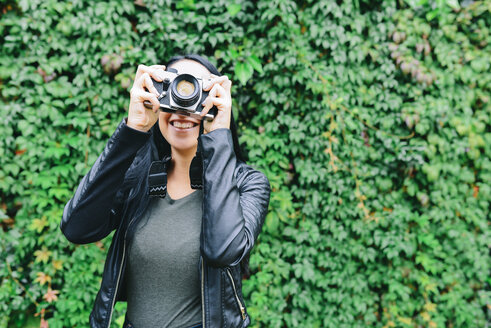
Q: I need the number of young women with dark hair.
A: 1